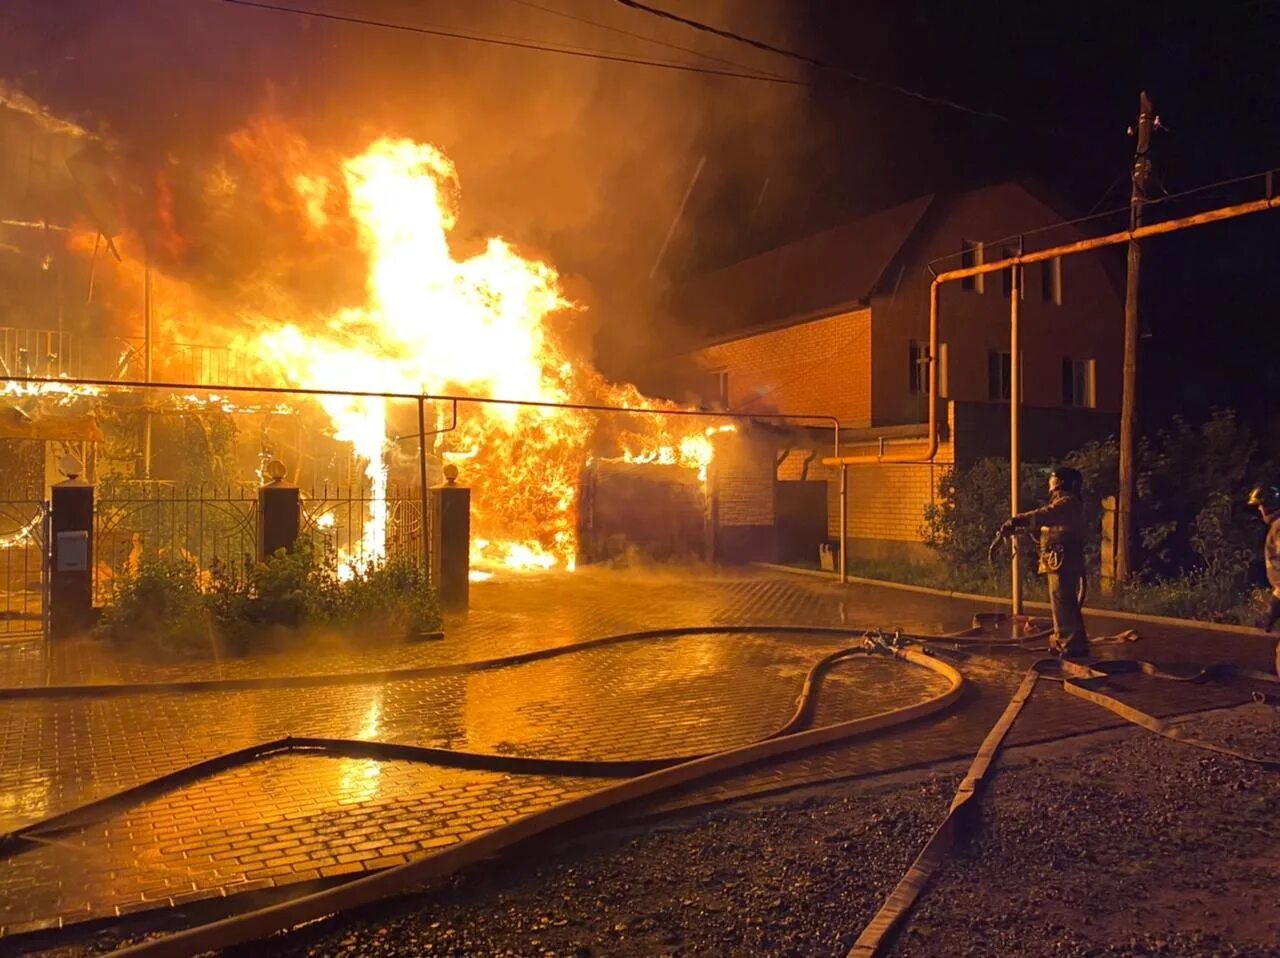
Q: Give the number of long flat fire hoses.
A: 2